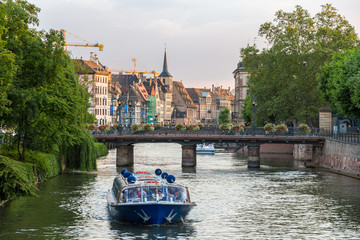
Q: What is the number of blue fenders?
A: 6